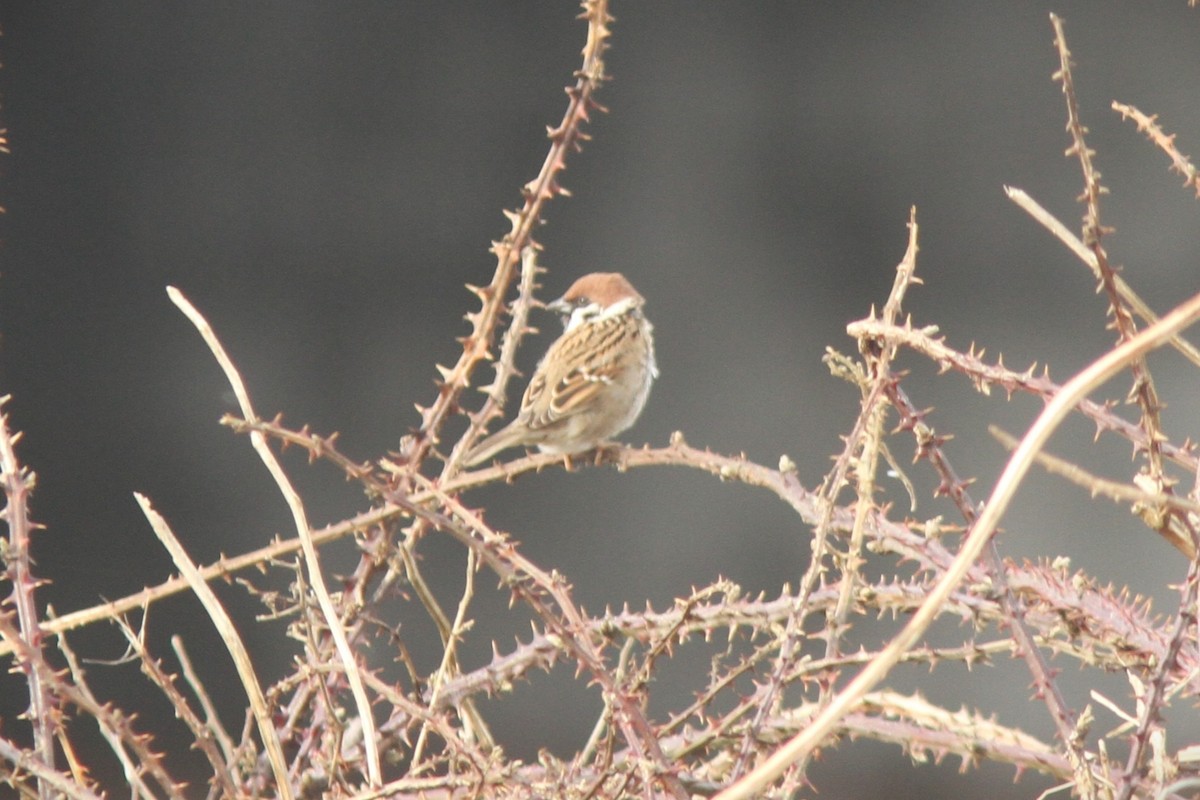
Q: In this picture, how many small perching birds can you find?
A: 1